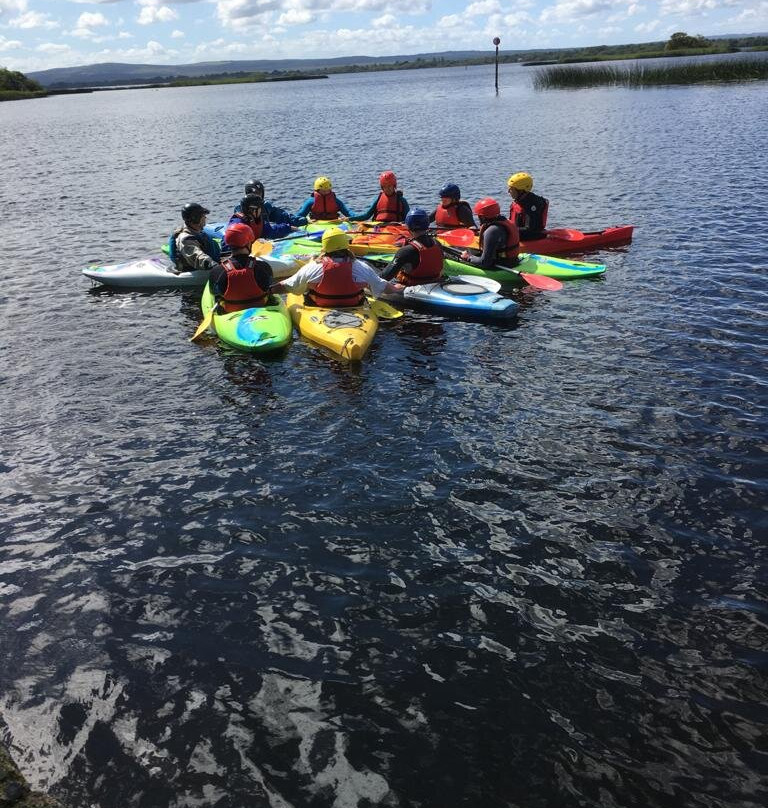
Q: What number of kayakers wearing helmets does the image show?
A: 11